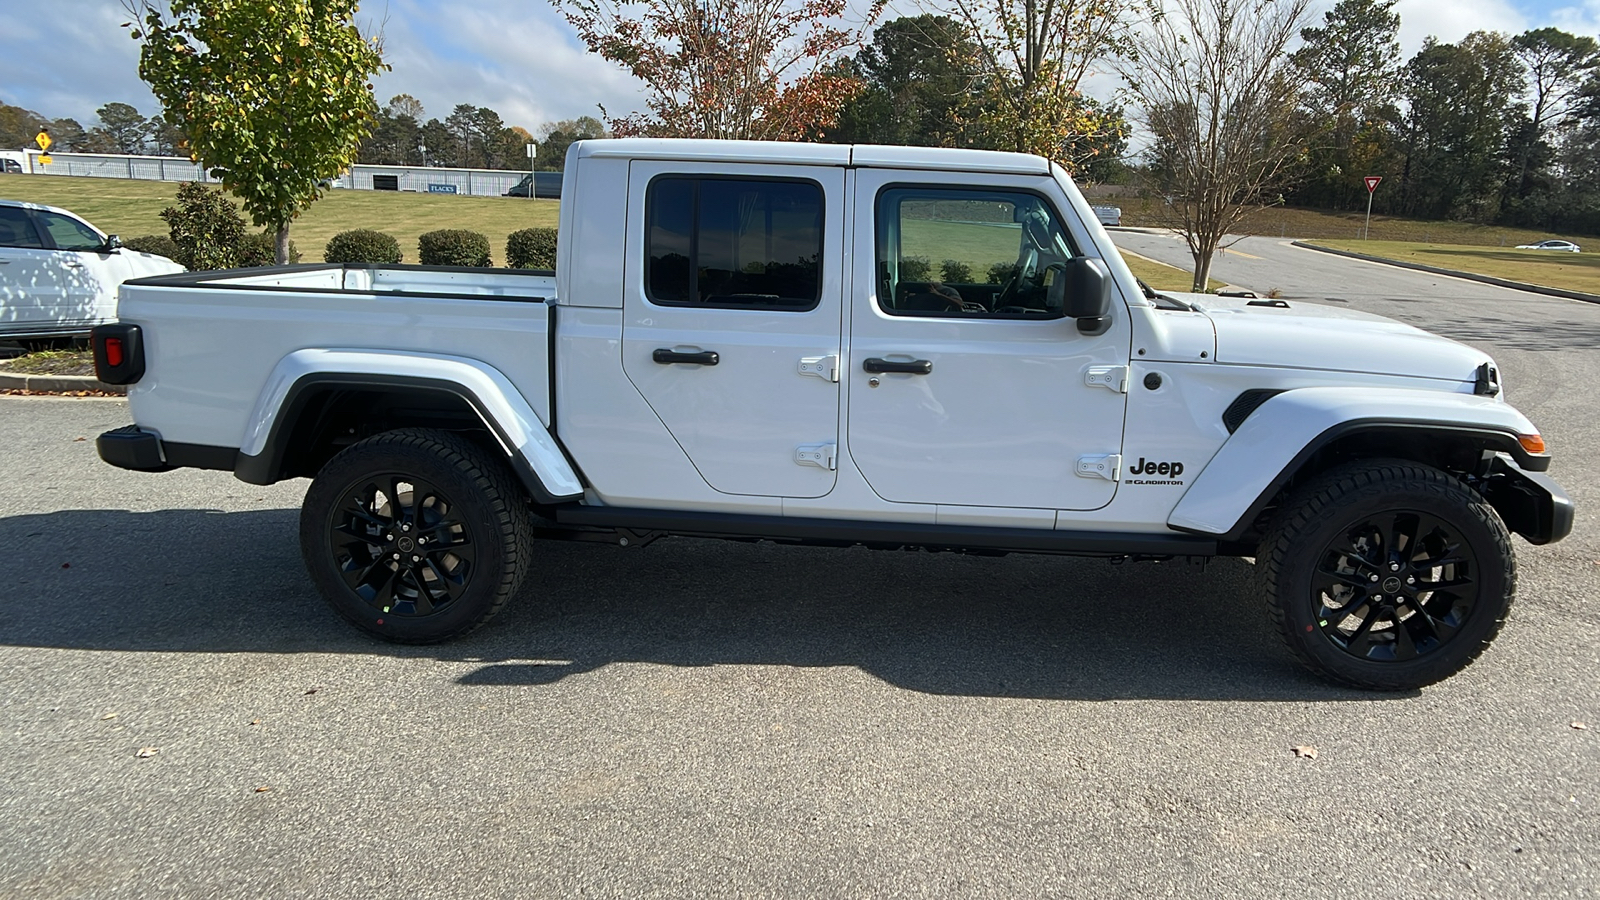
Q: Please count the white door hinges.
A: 4